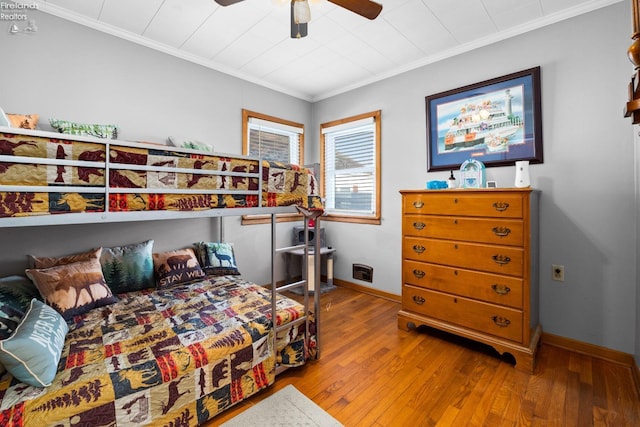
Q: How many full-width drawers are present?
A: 5